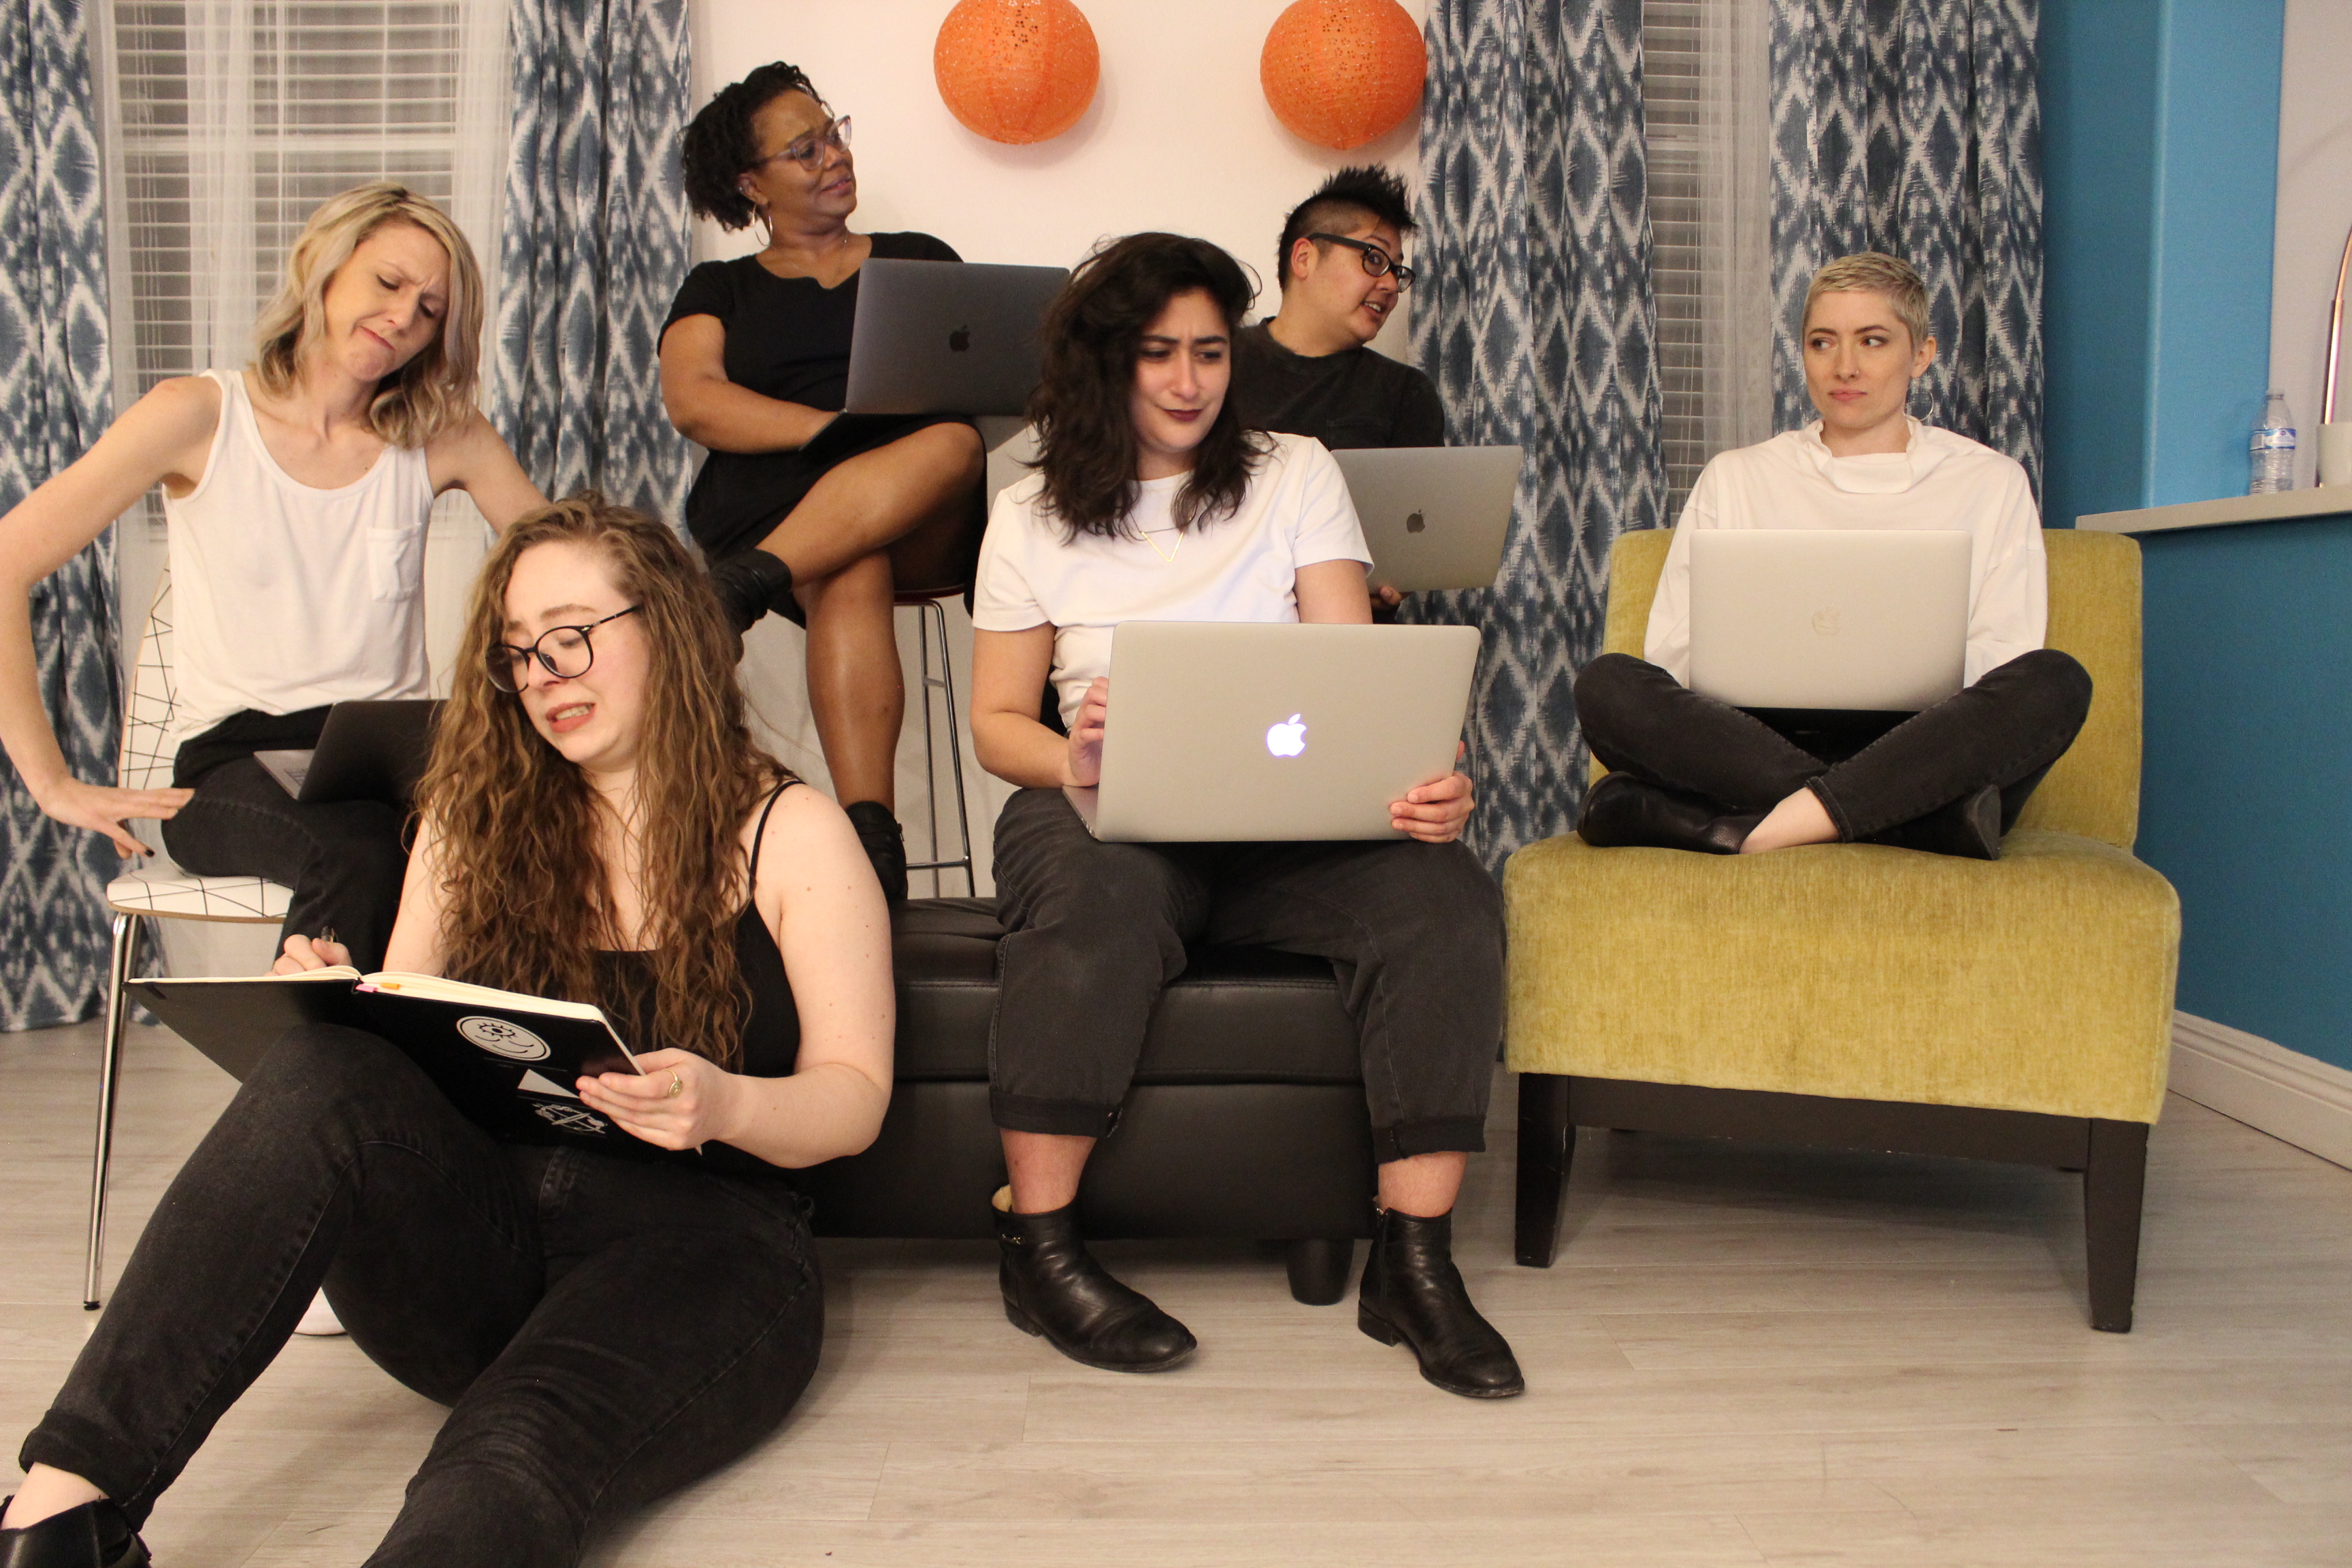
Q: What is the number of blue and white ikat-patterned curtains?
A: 4